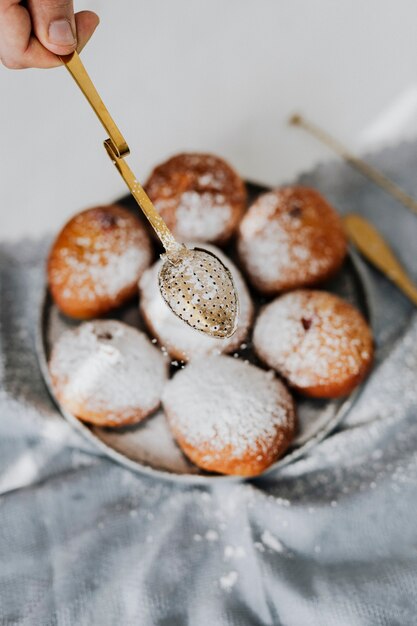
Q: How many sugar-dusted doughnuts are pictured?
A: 7